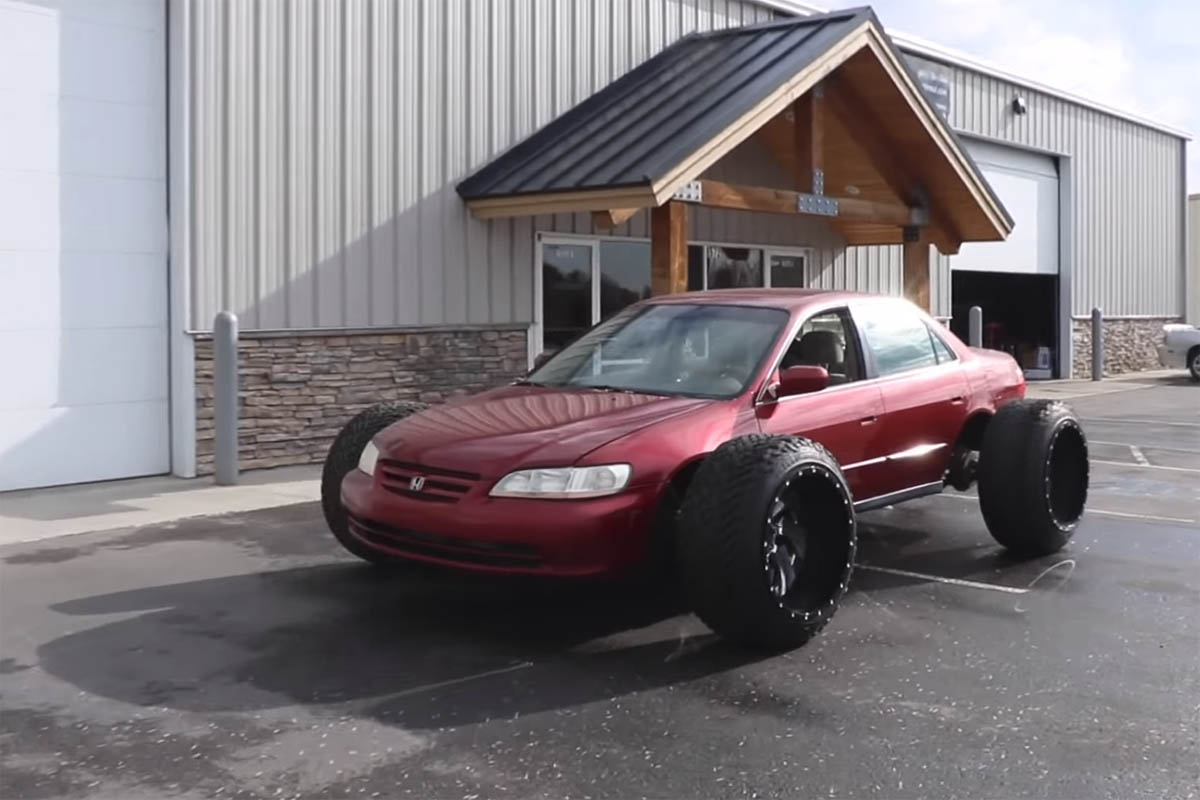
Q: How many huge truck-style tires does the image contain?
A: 3